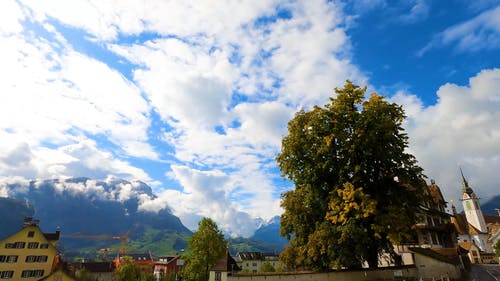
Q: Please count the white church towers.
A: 1